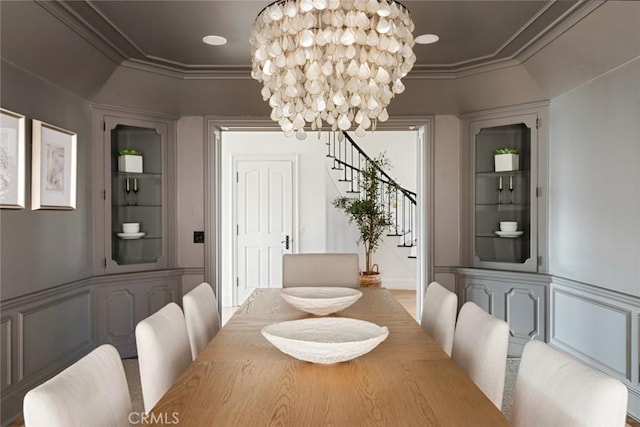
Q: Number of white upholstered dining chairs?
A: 7